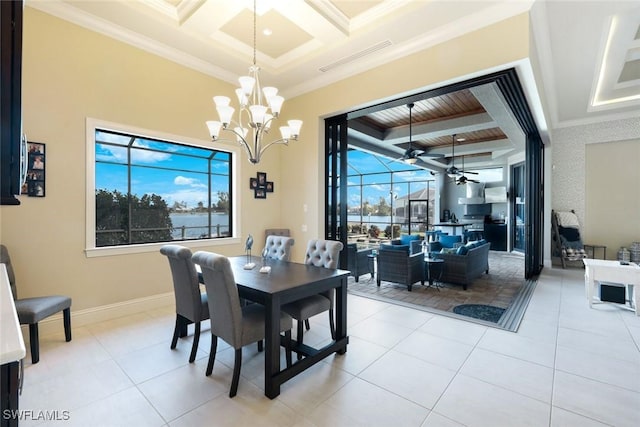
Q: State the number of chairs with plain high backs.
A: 2